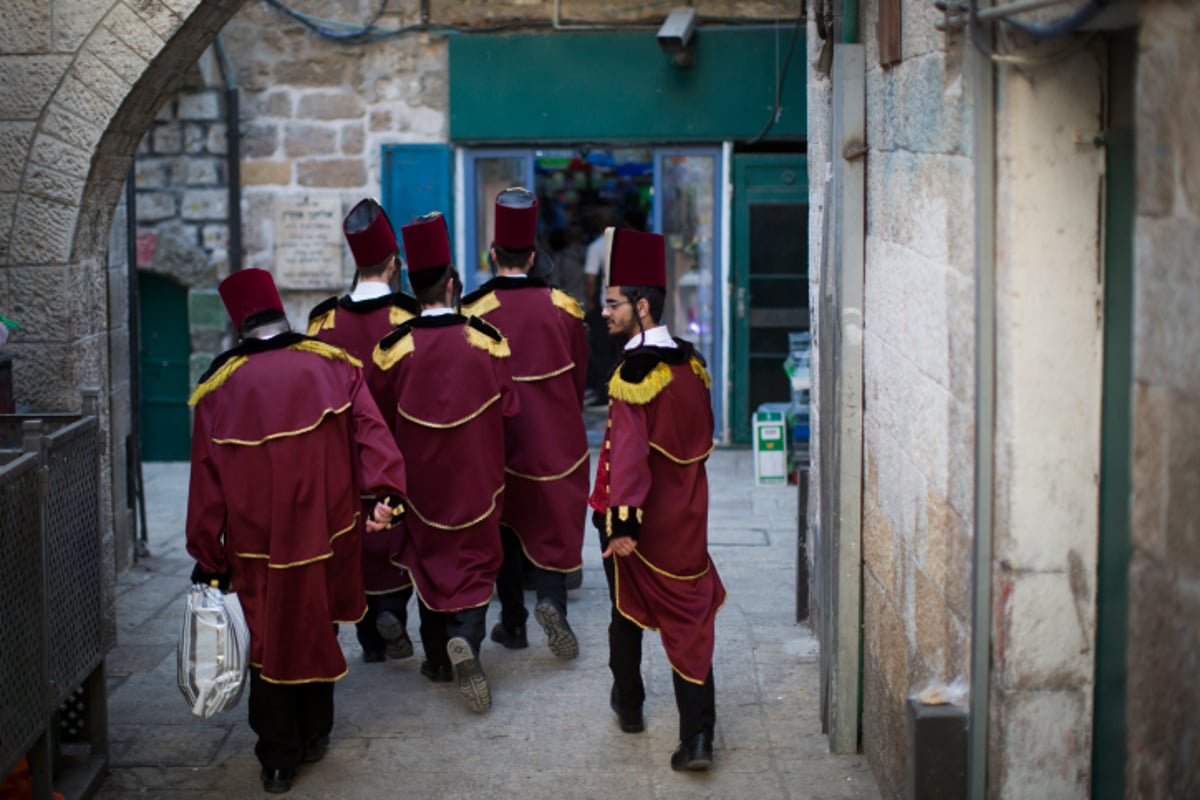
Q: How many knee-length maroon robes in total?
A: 5